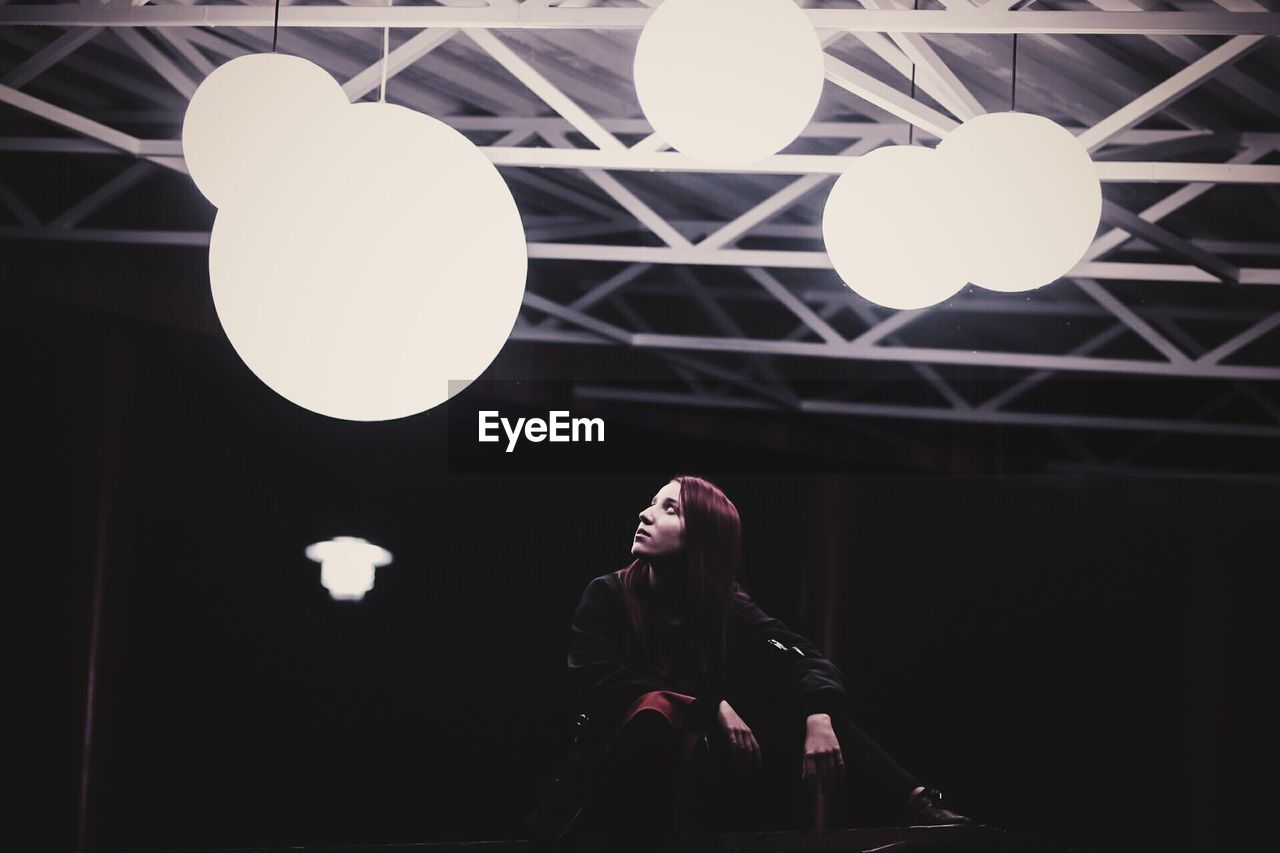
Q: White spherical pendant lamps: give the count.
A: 5